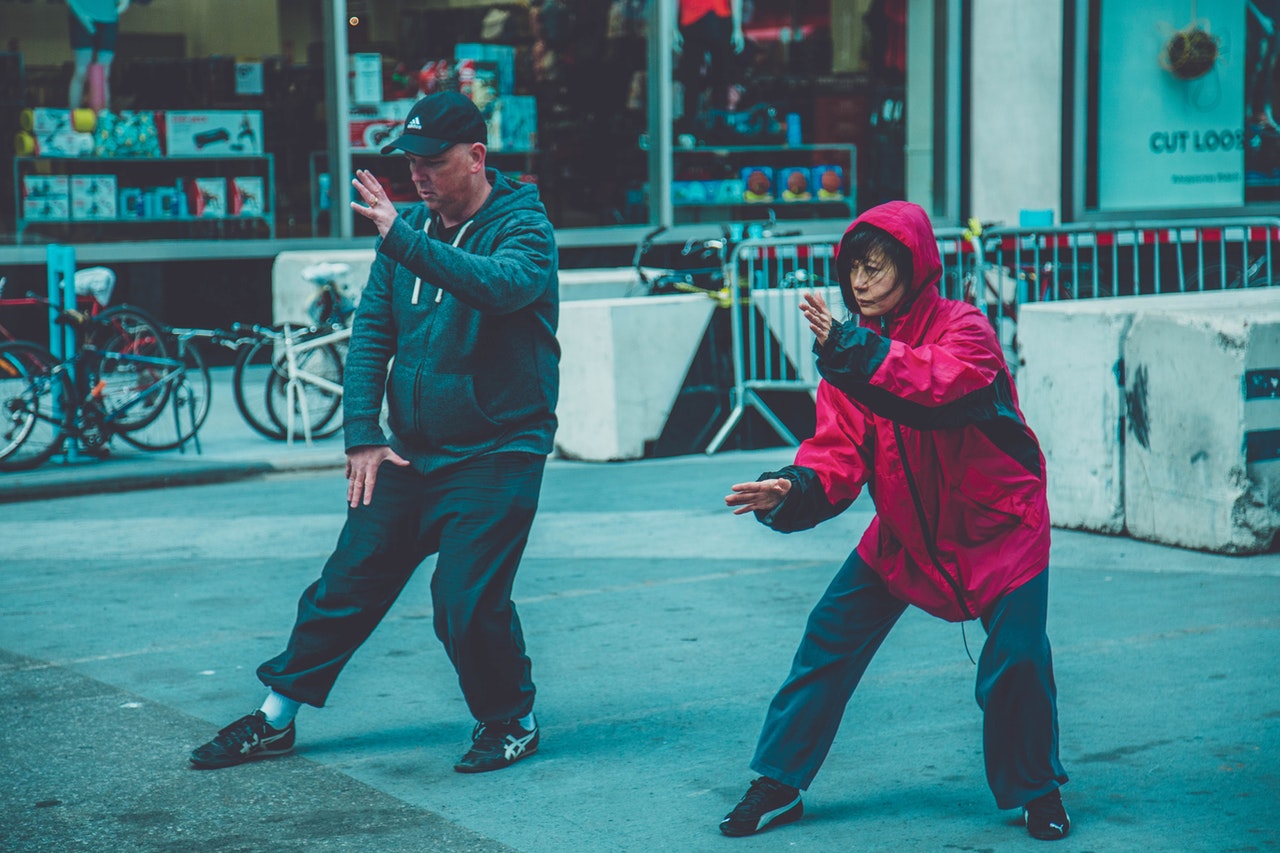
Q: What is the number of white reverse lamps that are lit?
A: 0